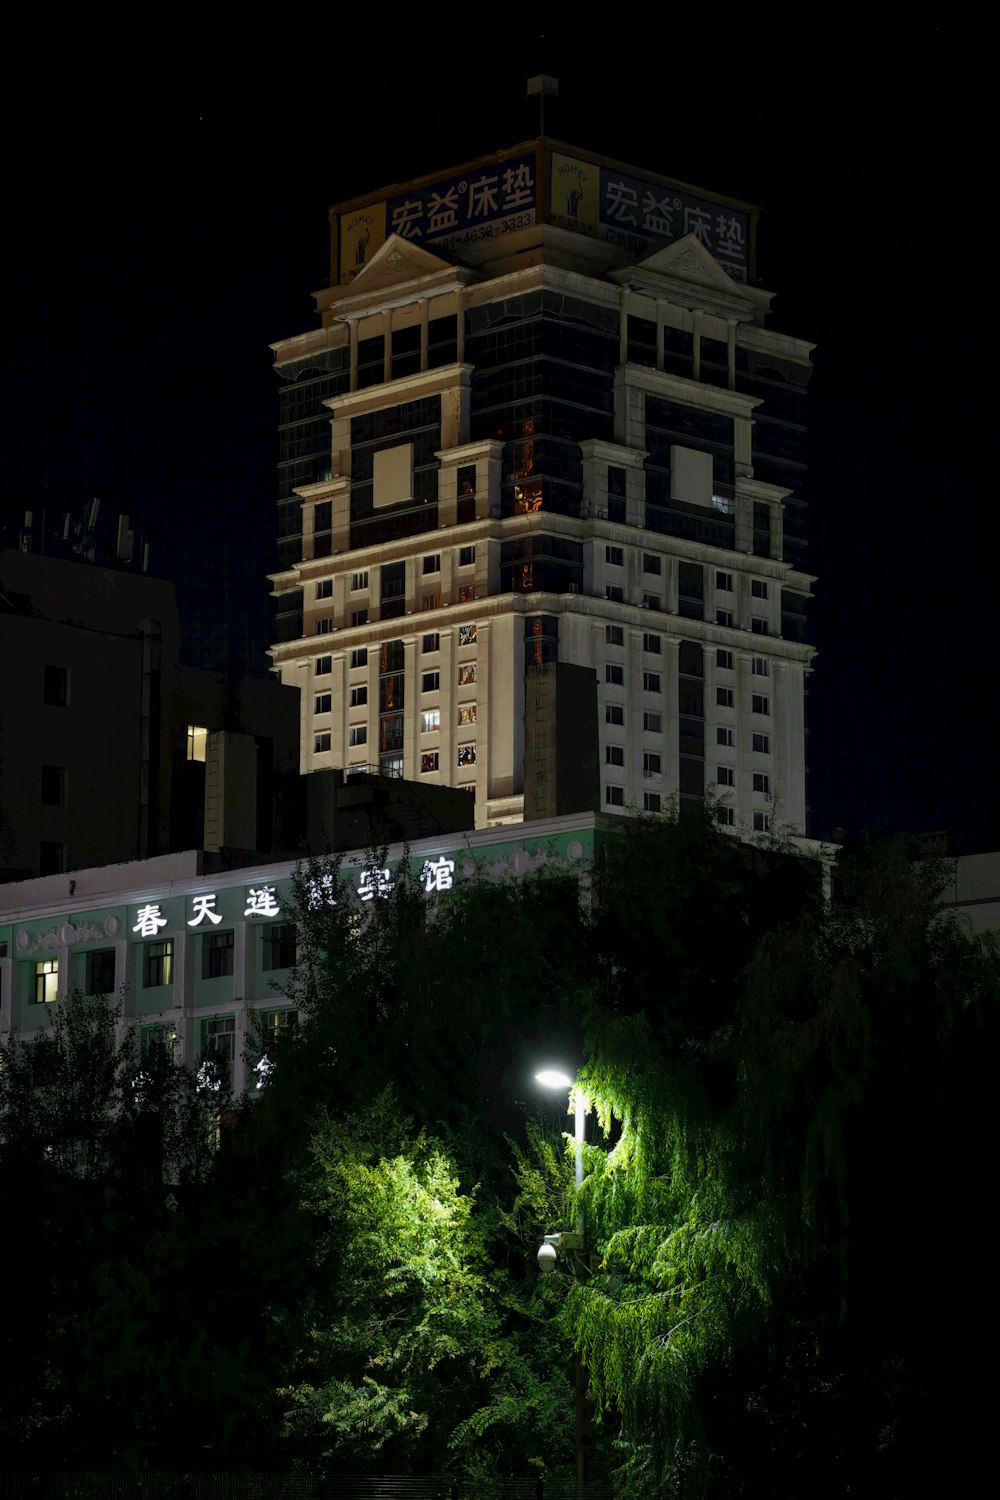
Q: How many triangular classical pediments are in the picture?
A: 2